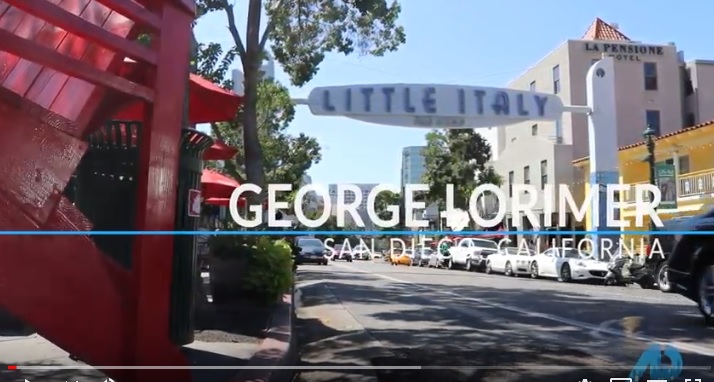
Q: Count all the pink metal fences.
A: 0